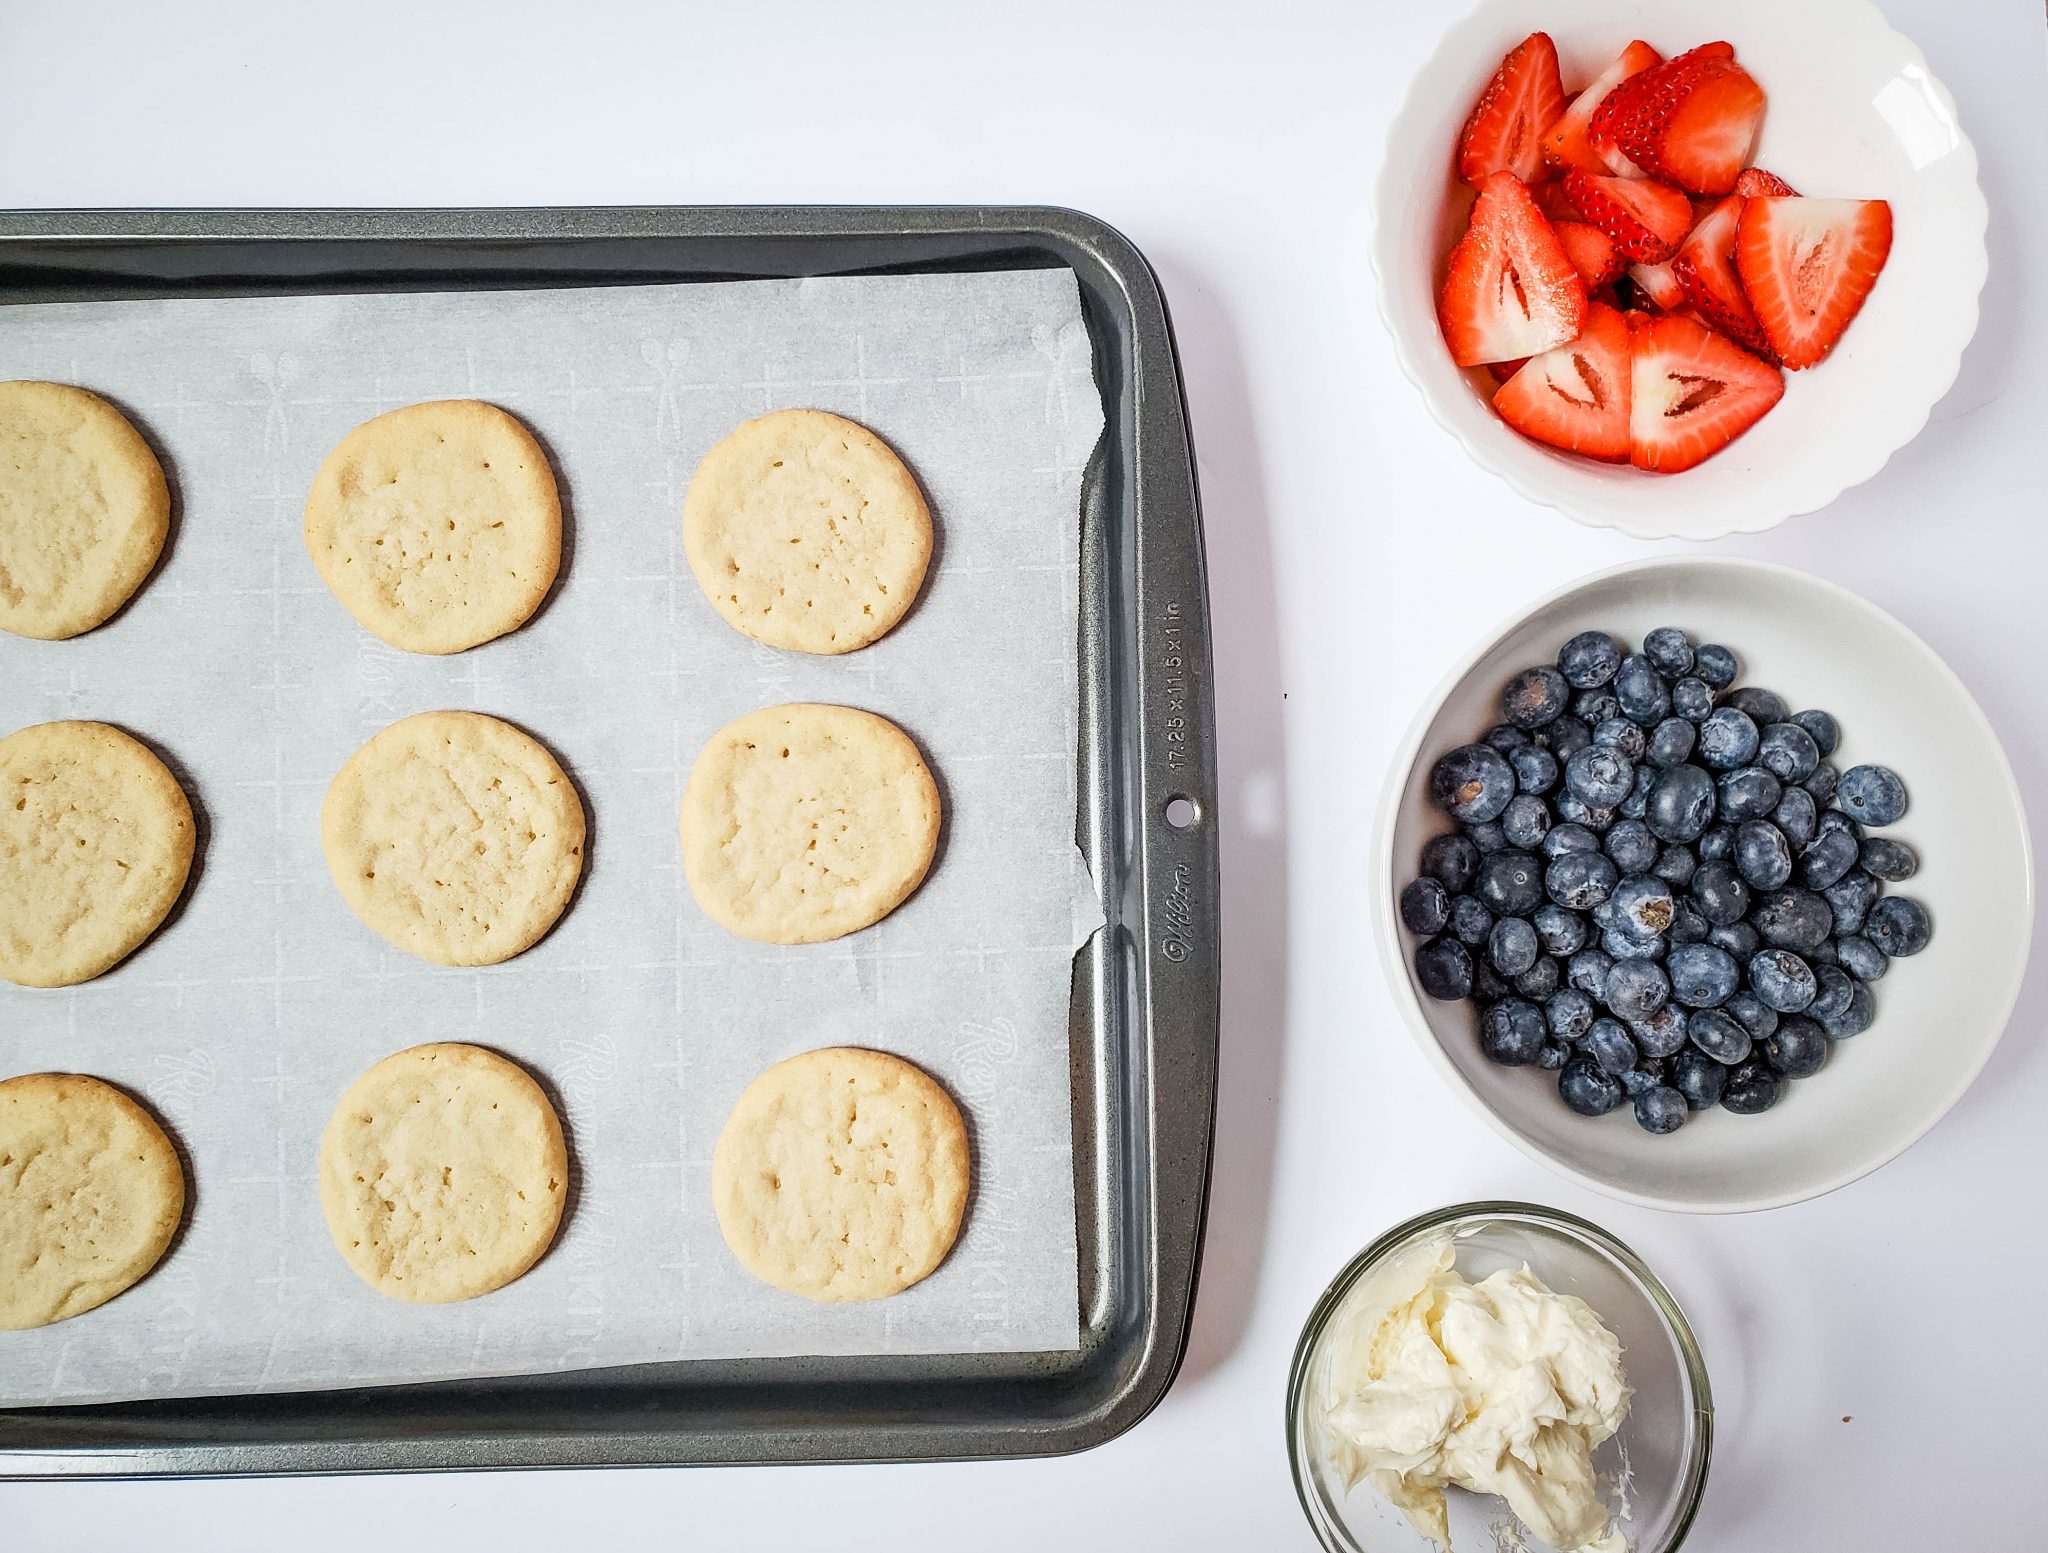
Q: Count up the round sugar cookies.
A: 9